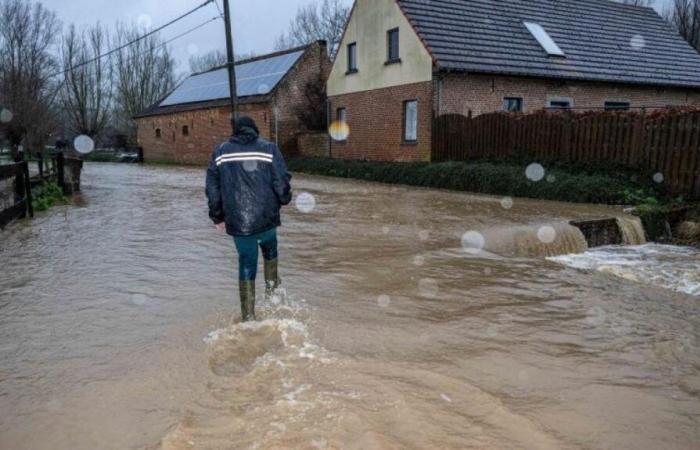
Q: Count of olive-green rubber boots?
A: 2